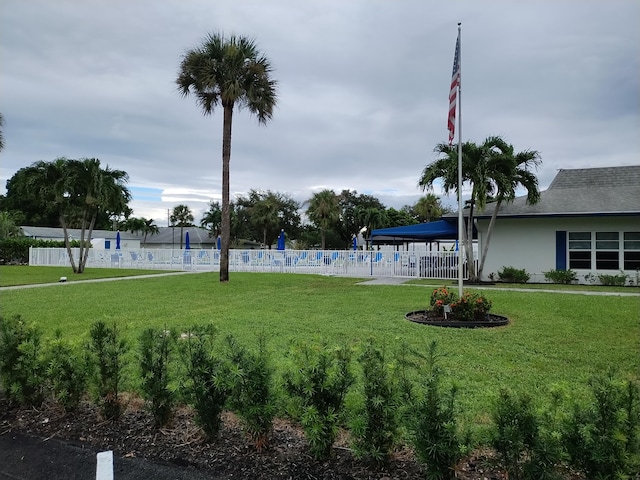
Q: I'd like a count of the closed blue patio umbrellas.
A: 6